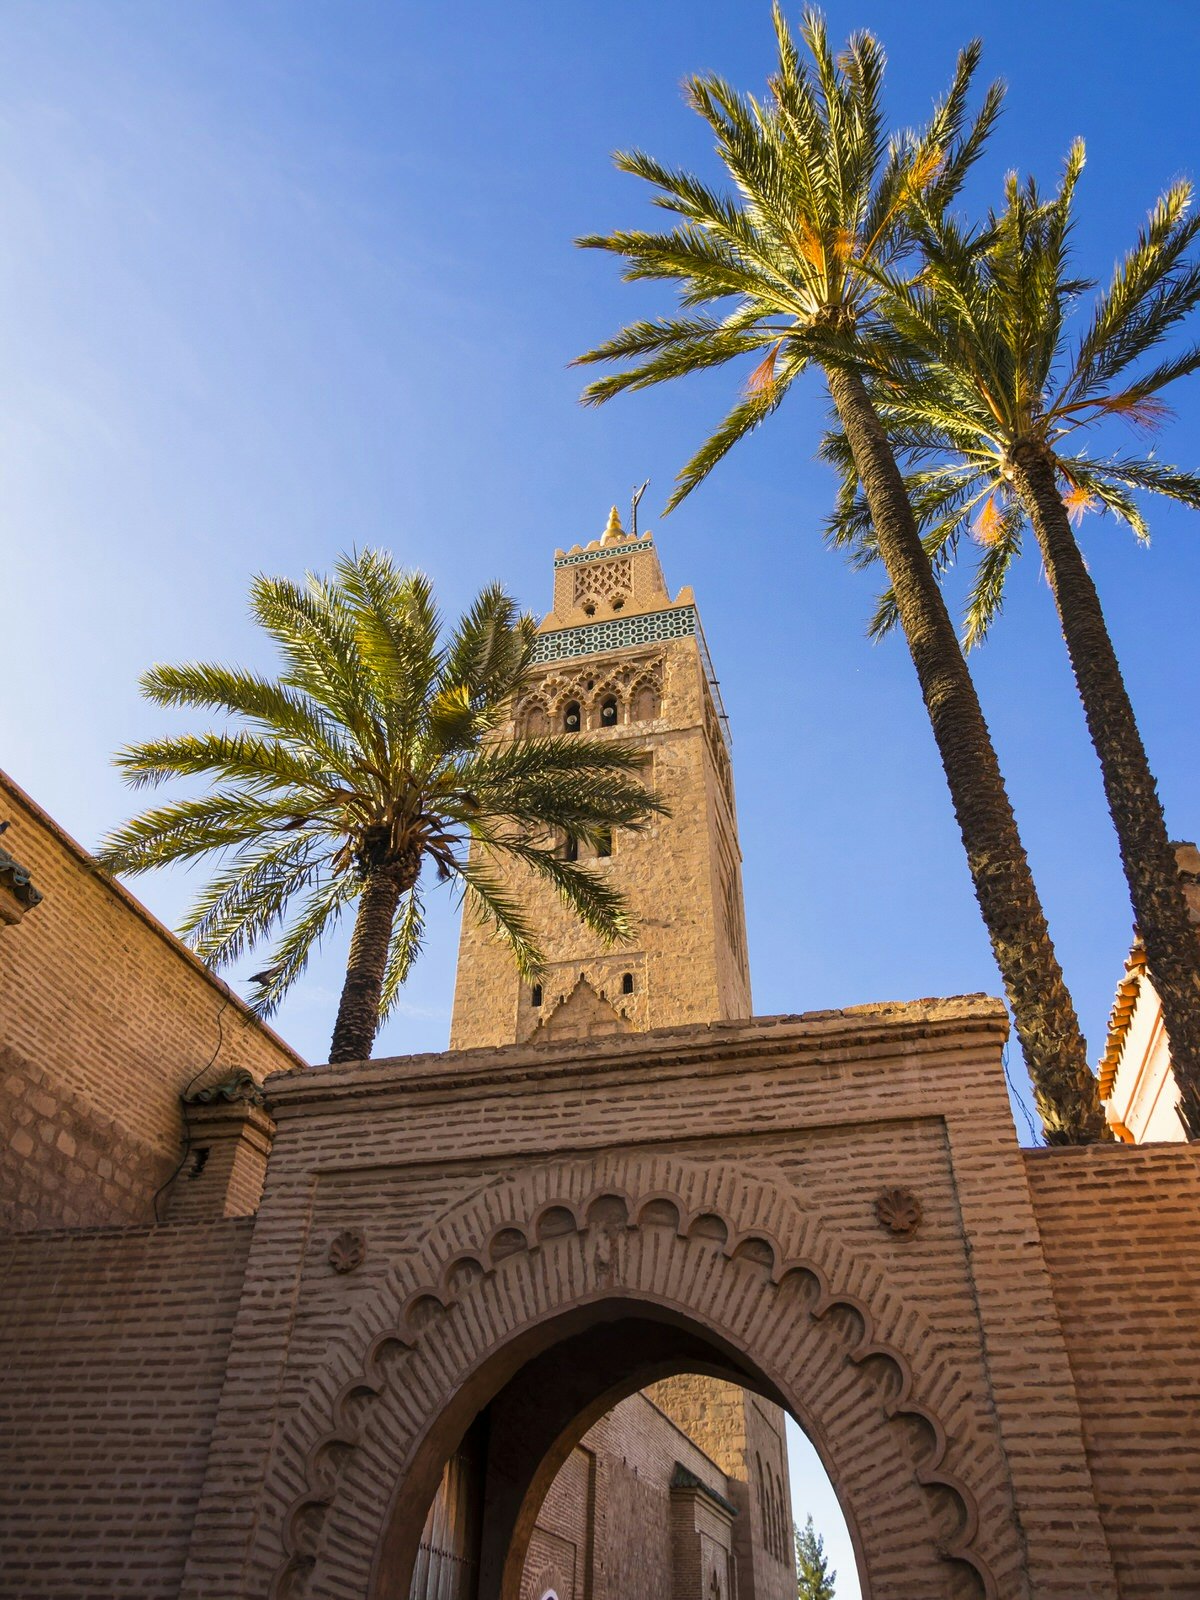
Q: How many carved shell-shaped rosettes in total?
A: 2